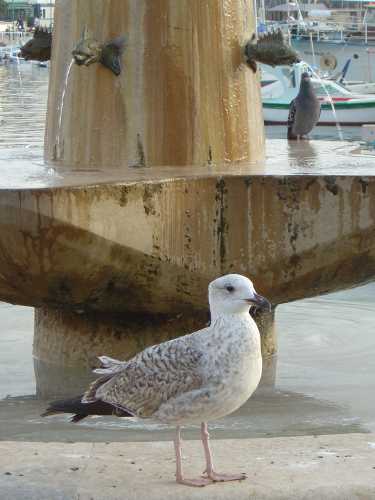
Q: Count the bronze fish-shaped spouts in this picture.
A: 3